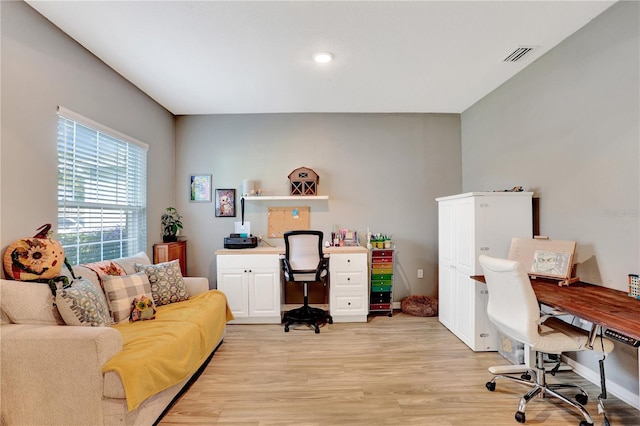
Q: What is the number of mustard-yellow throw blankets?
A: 1